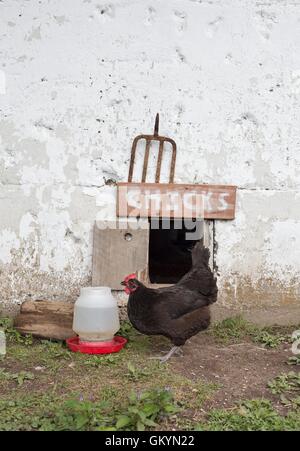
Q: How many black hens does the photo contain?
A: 1